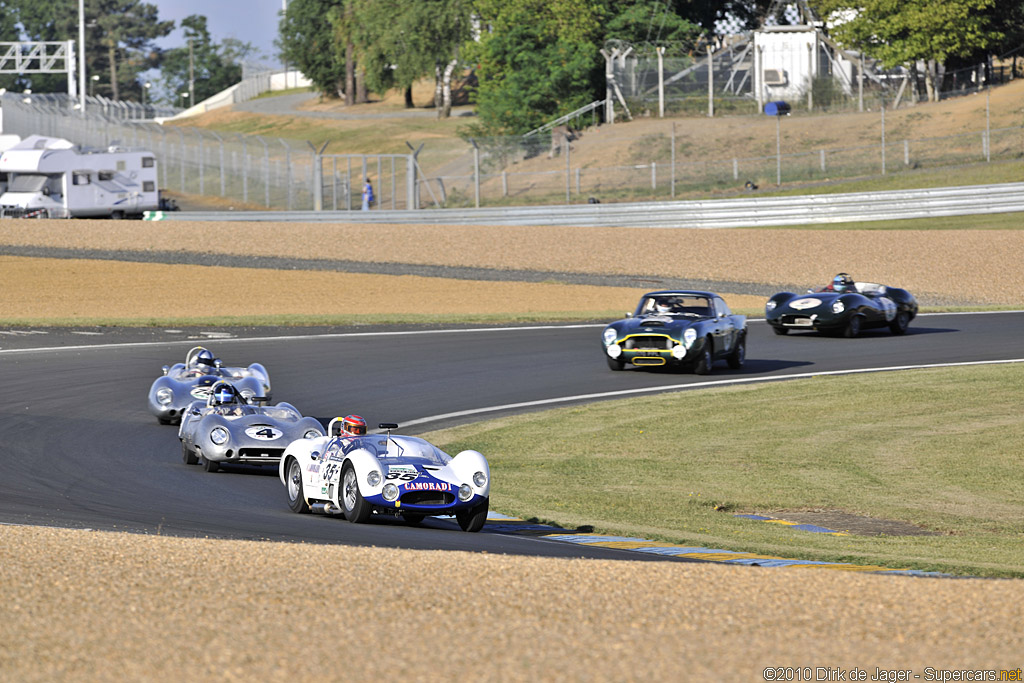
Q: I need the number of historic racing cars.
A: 5